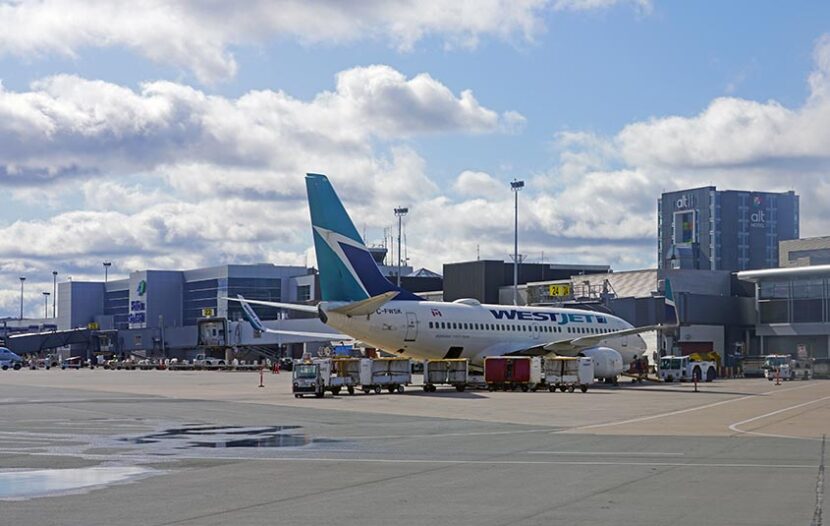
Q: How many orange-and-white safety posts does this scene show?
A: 3